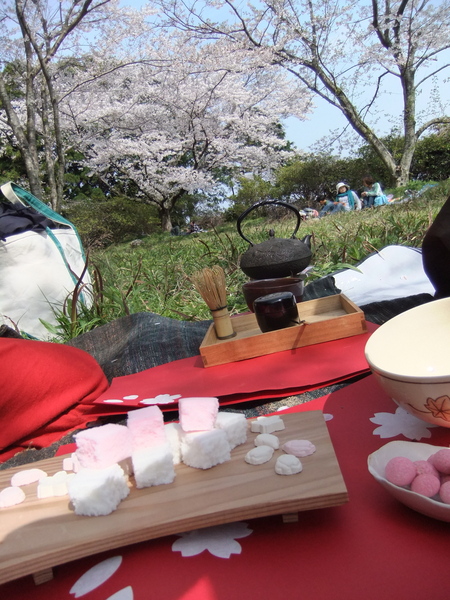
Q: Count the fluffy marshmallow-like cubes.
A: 8